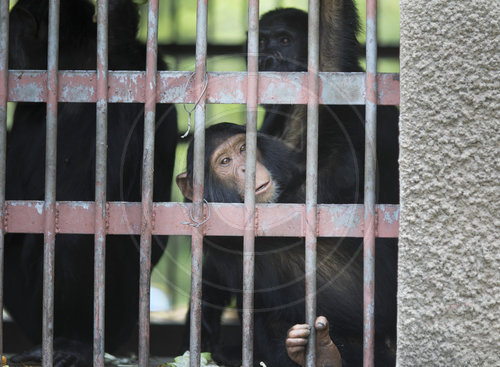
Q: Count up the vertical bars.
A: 8